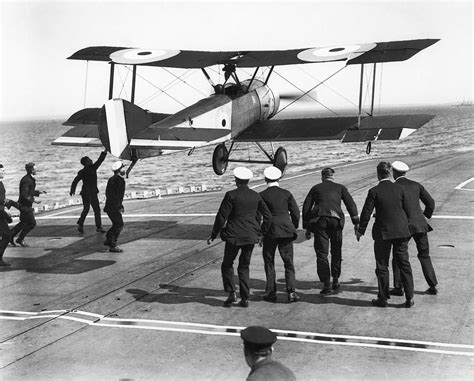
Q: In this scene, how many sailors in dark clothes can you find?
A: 10